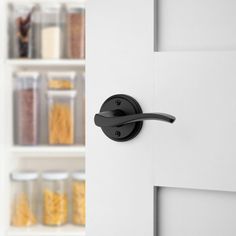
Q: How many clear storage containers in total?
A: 9